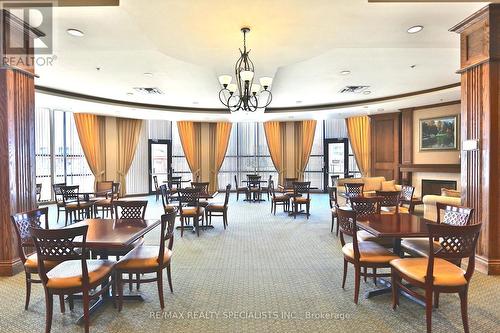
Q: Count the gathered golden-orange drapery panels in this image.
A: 7